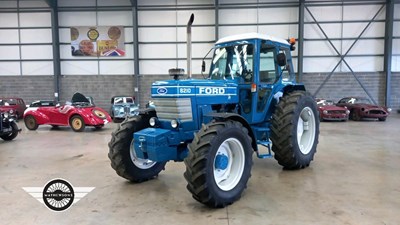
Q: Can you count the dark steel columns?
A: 5